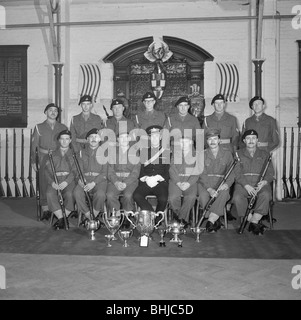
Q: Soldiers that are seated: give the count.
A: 7